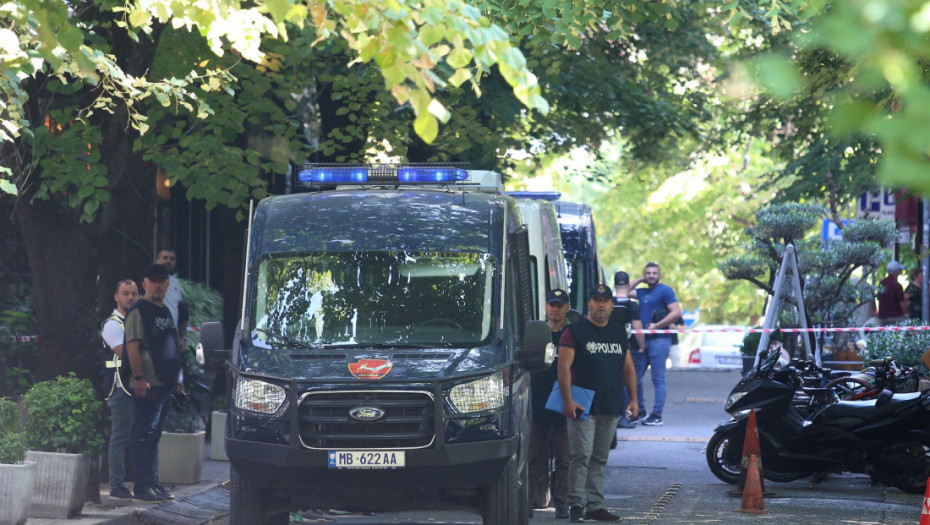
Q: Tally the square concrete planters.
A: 4